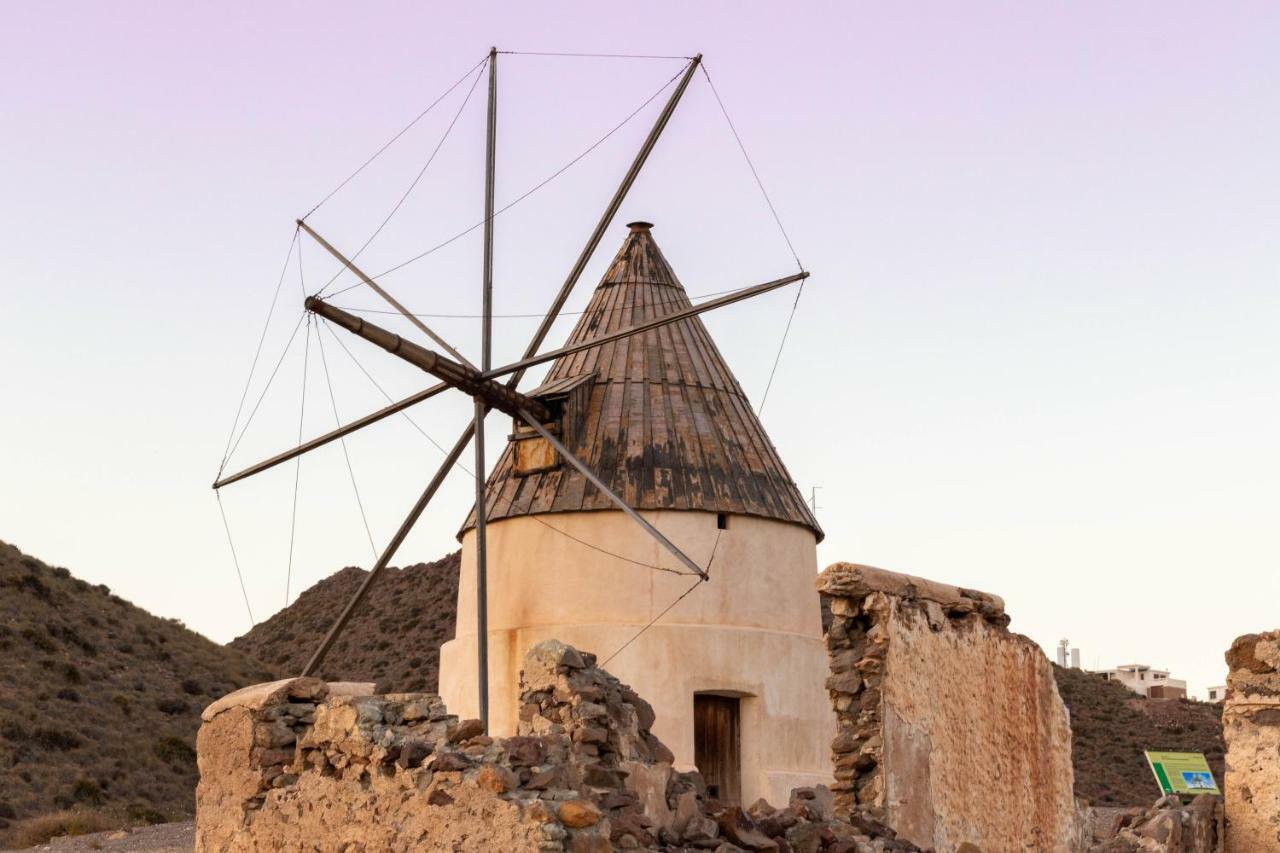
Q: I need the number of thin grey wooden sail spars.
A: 8